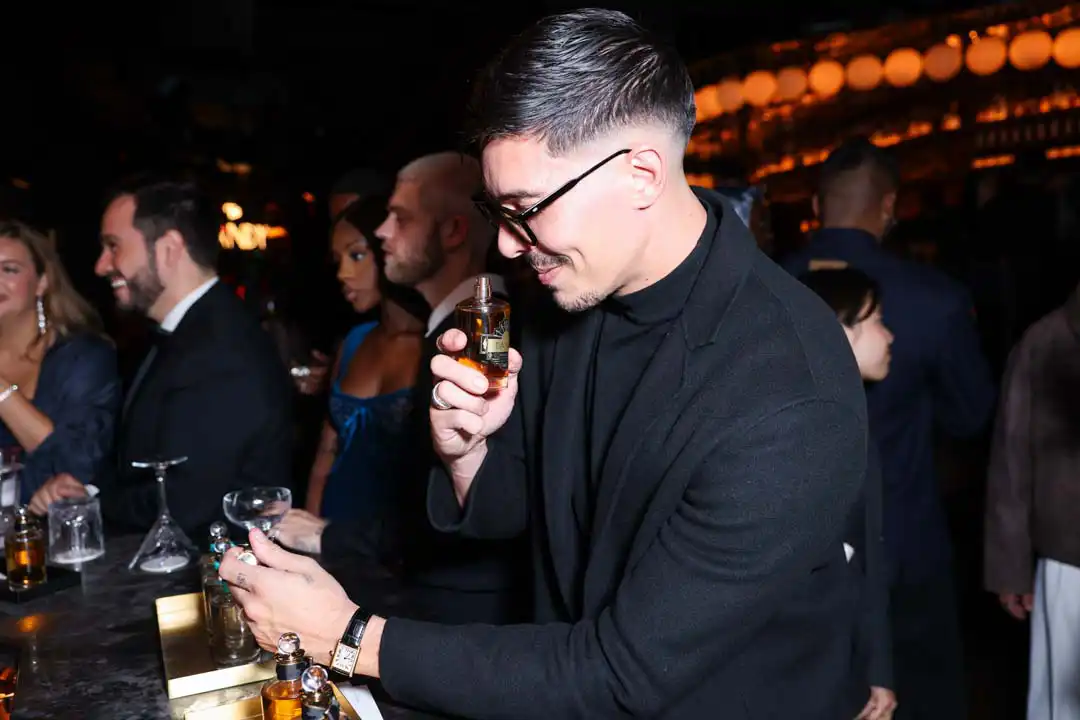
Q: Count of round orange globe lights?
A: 11